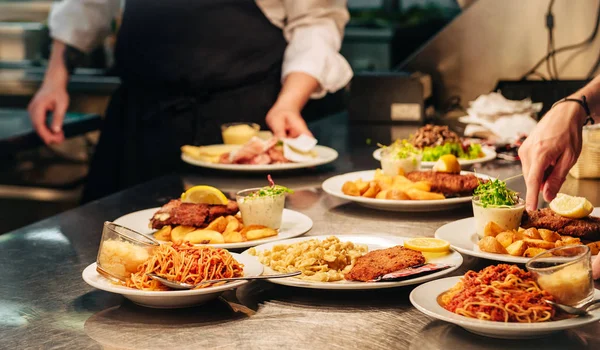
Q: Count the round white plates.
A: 8